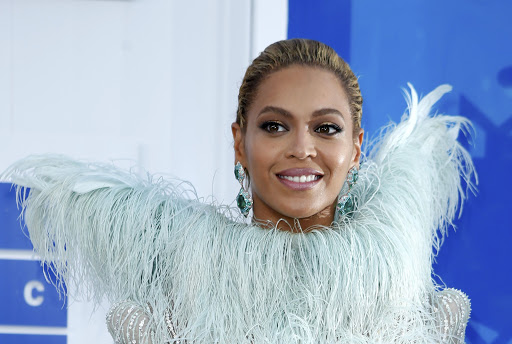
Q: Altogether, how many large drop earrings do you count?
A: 2